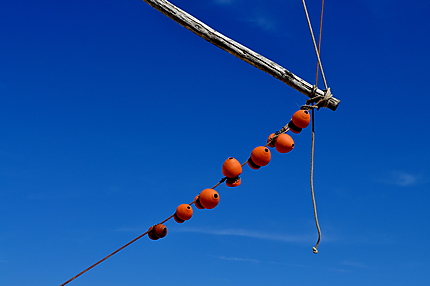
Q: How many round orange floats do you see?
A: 14